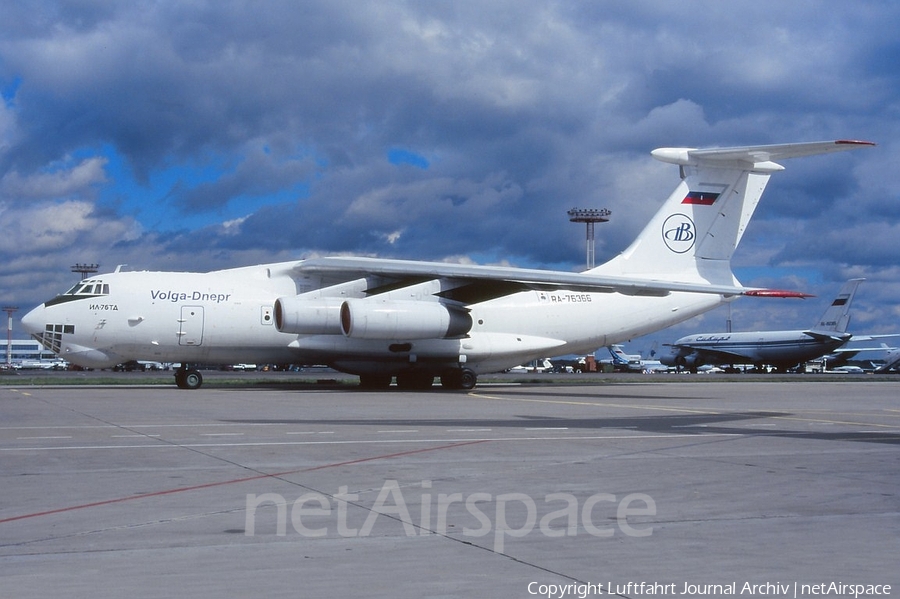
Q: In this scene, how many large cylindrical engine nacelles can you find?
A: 2